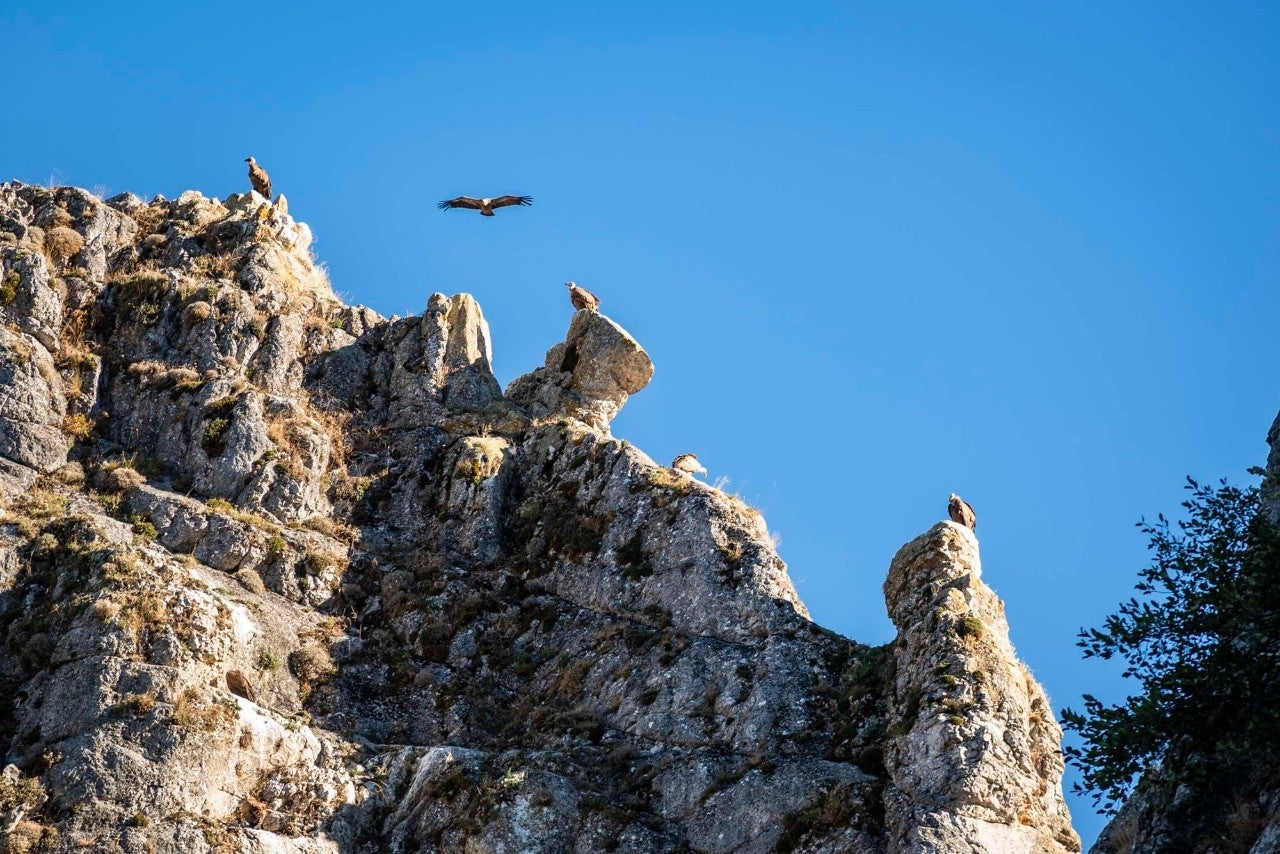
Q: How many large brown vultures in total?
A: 5